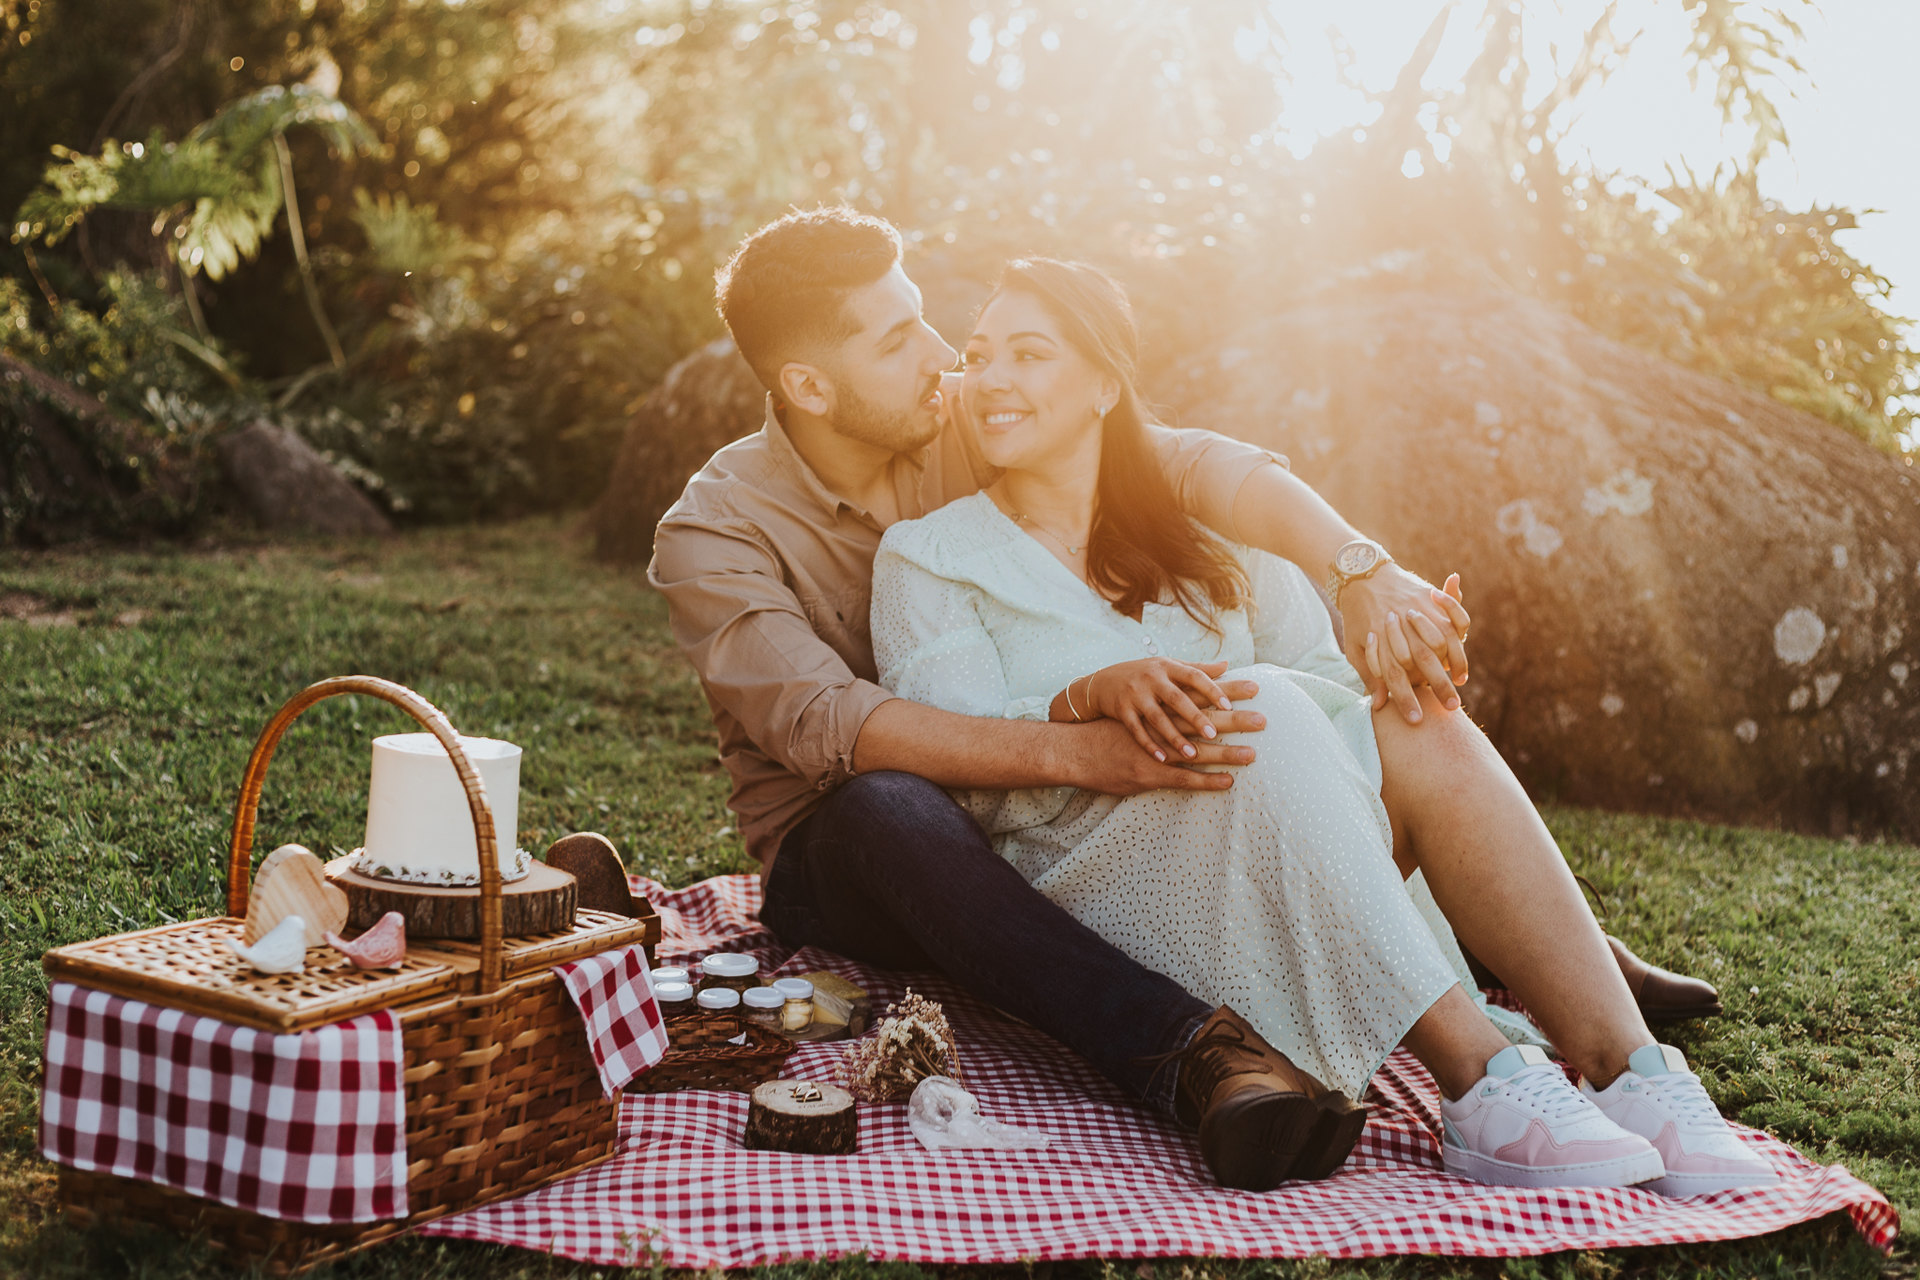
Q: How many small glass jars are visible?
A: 6